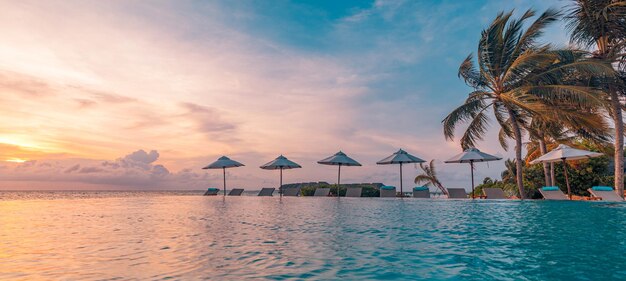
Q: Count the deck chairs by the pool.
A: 12